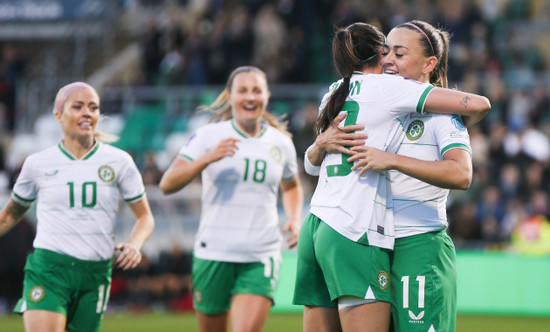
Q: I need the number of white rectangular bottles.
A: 0